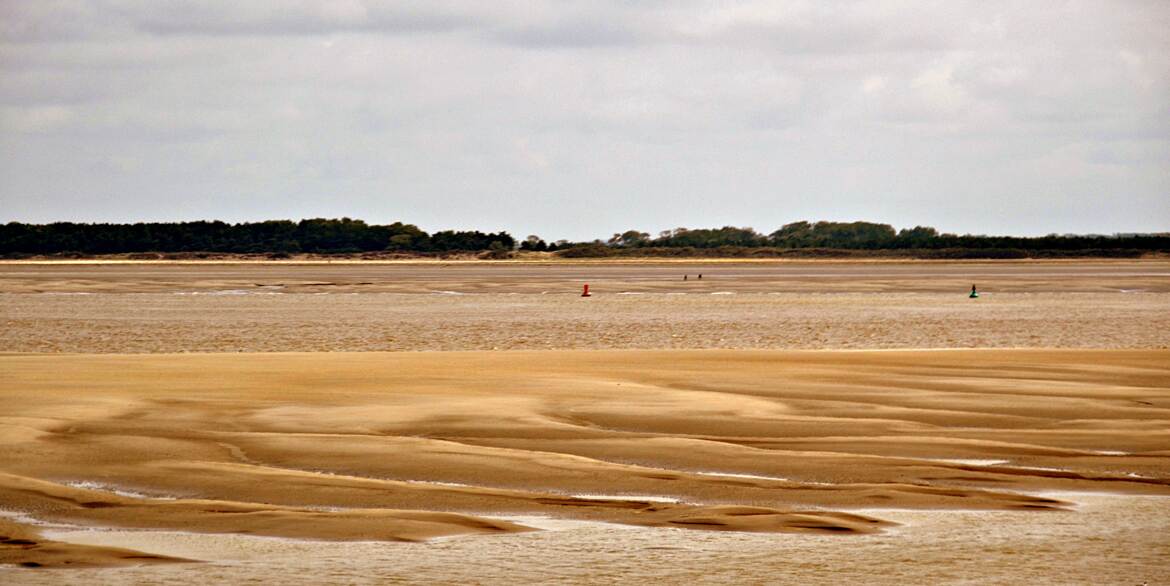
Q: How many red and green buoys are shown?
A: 2